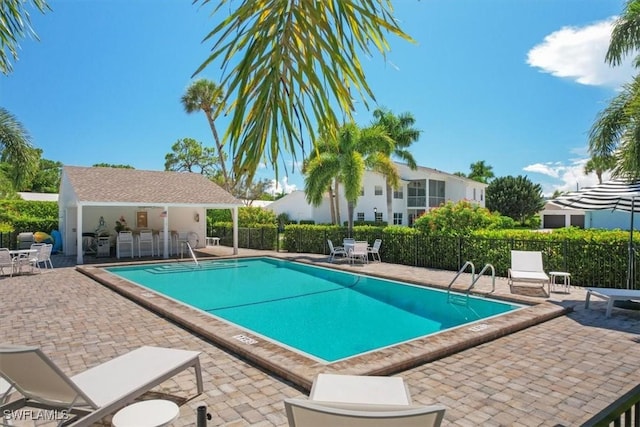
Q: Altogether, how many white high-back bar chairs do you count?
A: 4